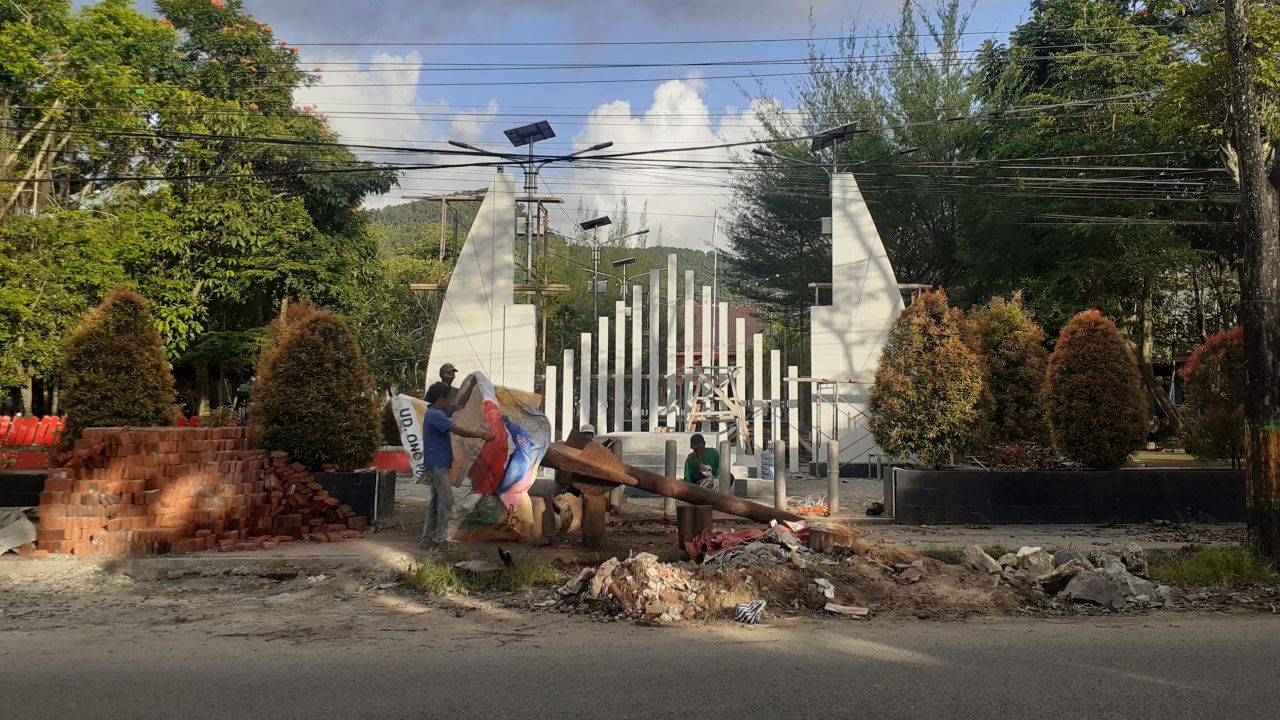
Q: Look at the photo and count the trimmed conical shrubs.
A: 6